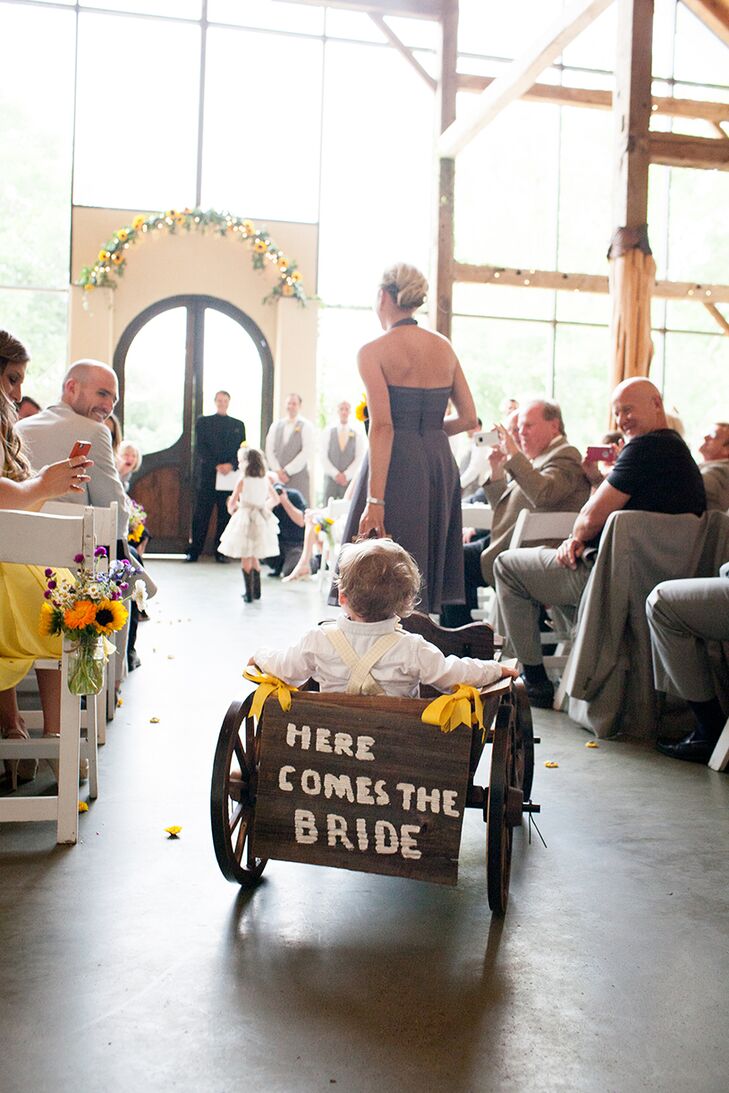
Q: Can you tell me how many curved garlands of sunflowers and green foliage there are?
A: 1